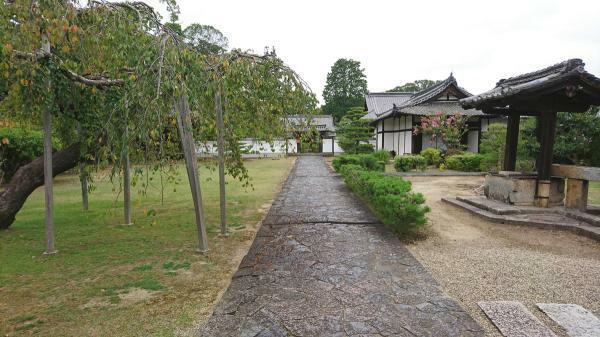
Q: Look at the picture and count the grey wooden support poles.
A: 5